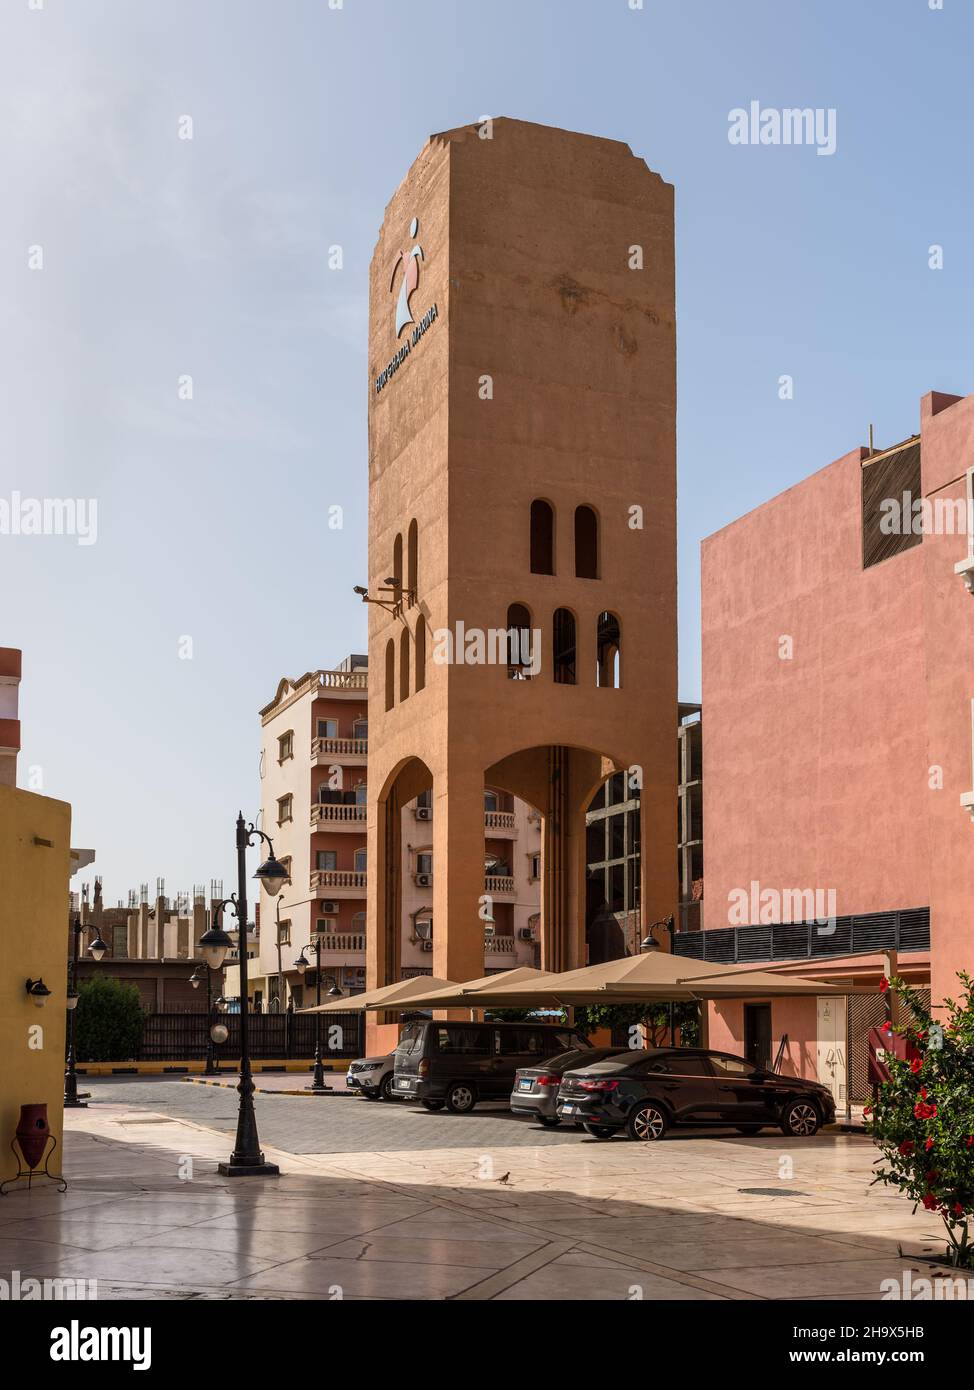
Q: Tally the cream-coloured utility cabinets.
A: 1